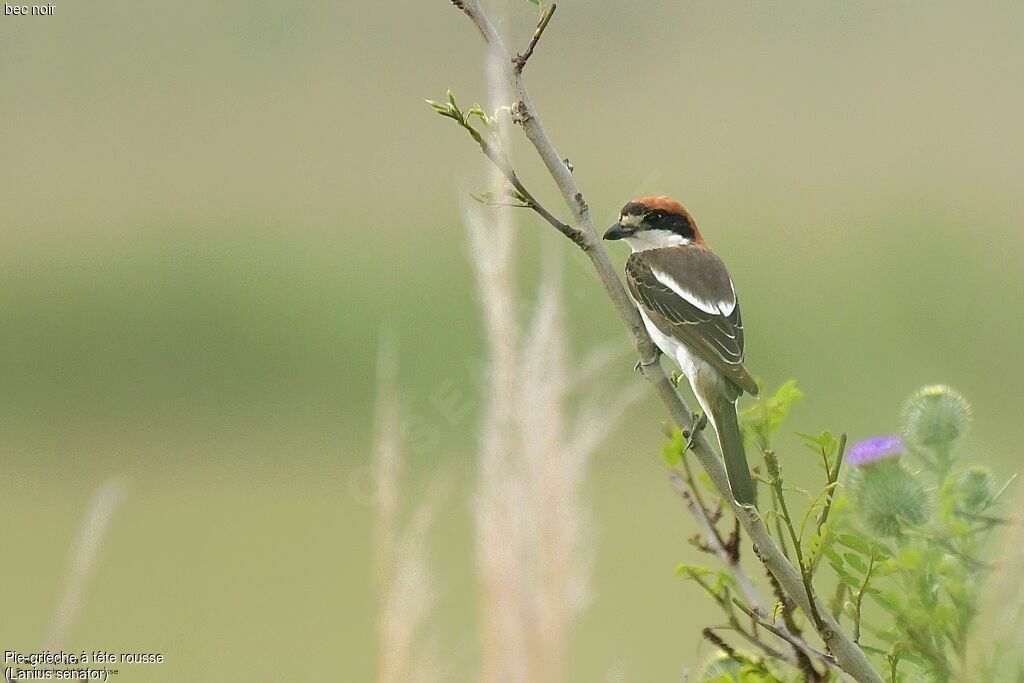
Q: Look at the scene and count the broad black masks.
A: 1